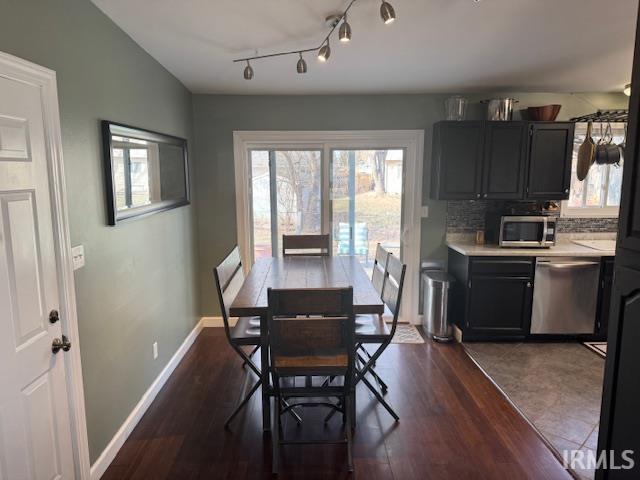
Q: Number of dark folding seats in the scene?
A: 5